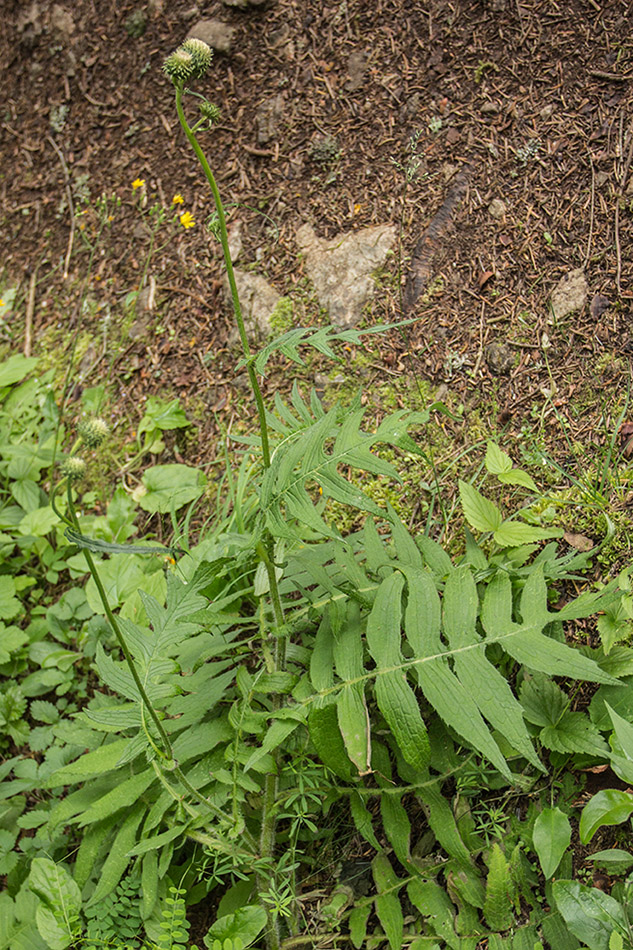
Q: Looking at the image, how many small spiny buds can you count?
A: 5